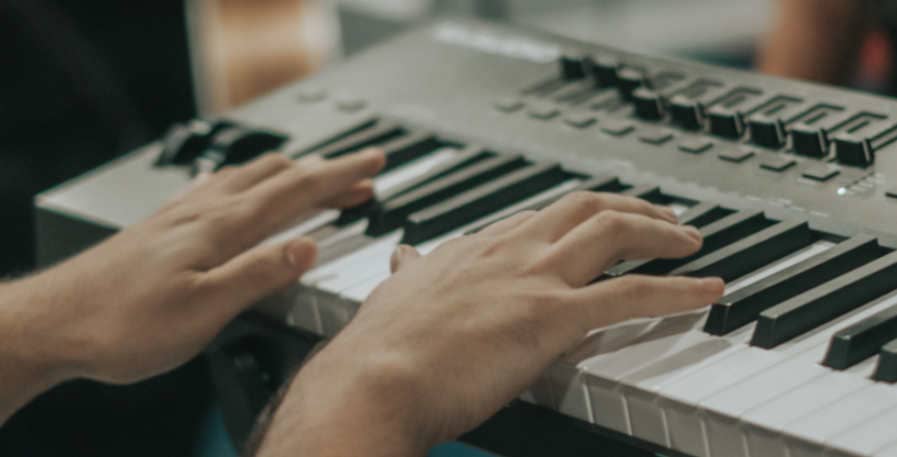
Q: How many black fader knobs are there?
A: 9